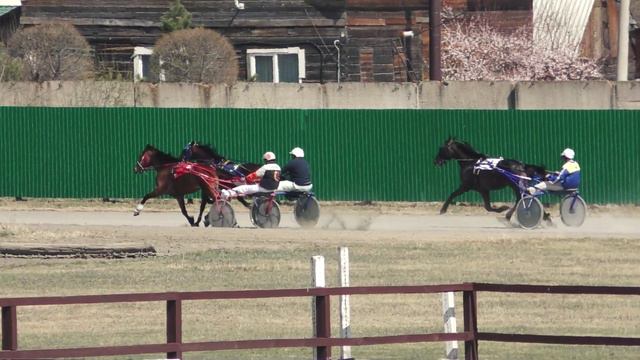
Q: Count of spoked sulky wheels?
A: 5